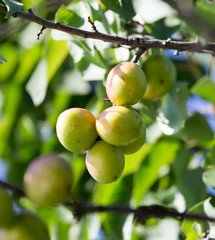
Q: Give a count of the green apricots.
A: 9